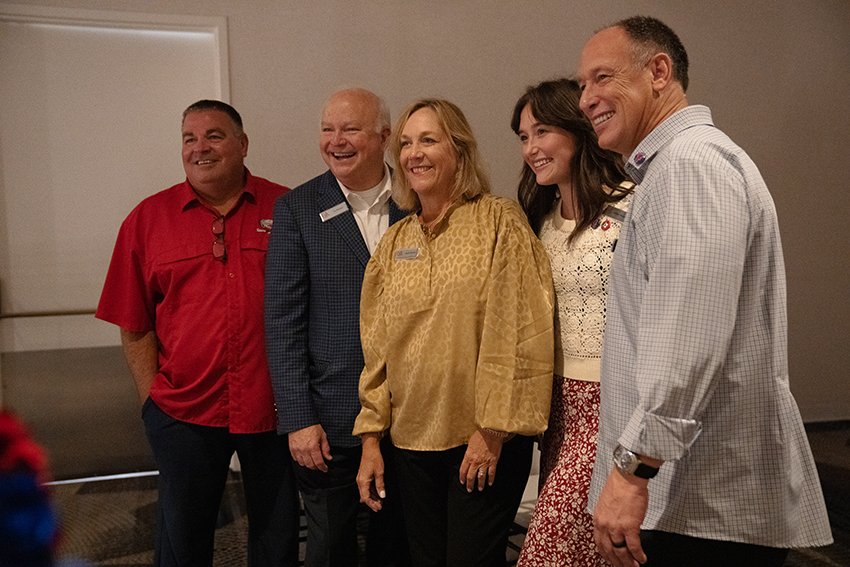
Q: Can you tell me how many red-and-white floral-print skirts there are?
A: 1